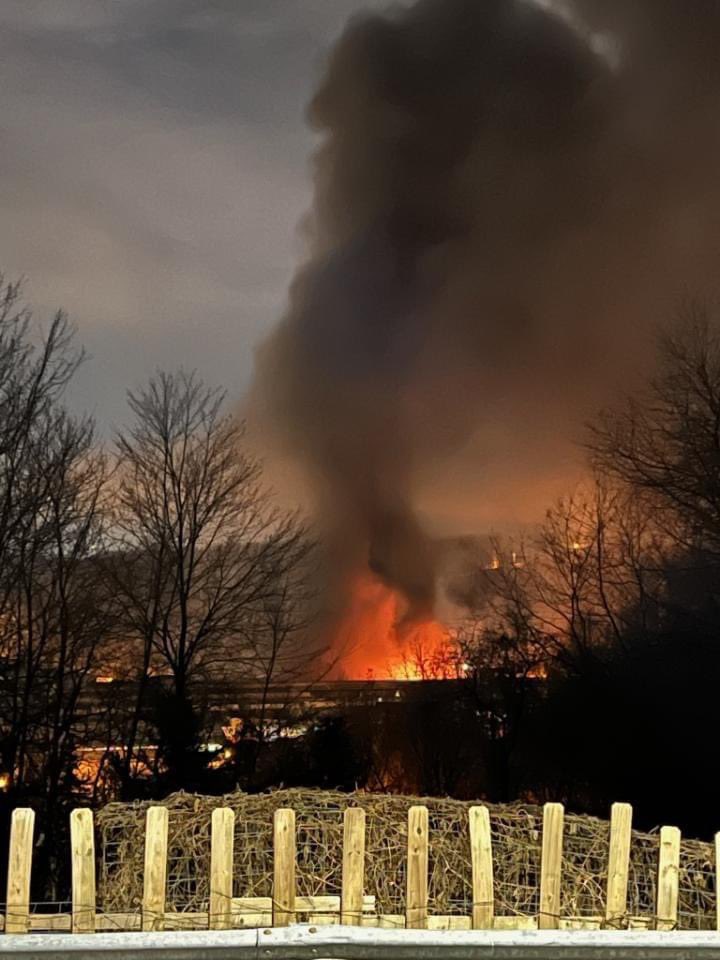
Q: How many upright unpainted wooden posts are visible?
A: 12